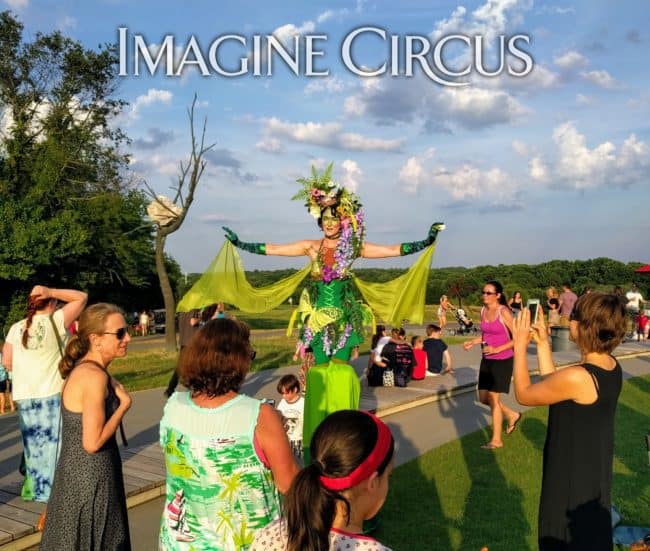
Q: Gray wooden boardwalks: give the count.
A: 1